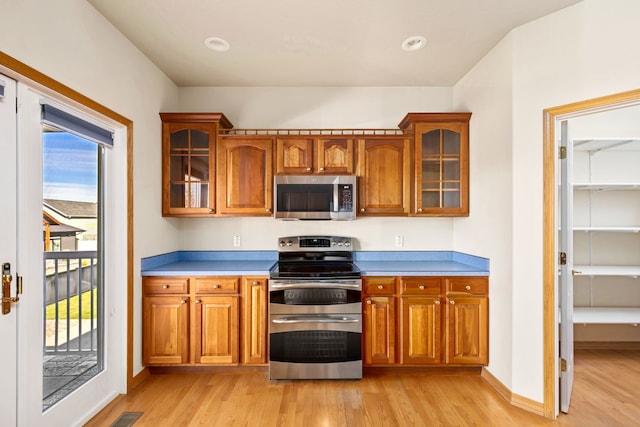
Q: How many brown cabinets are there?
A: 12